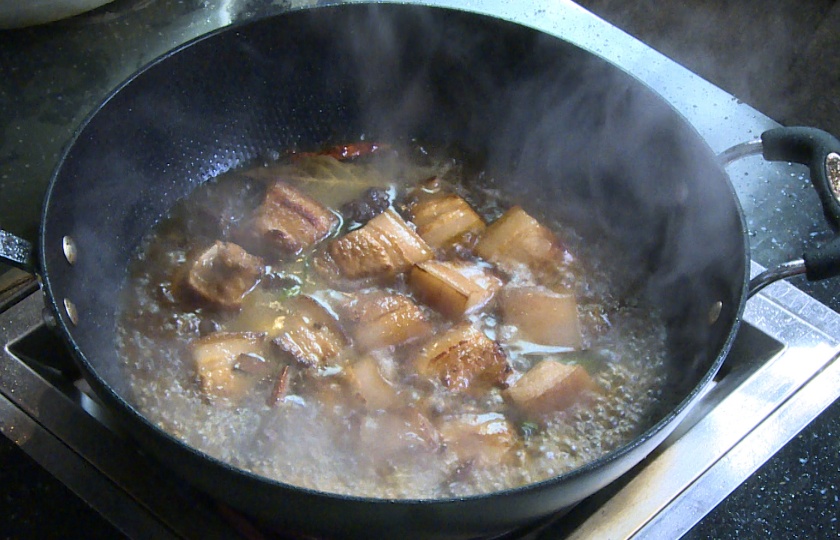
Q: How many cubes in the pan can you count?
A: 15